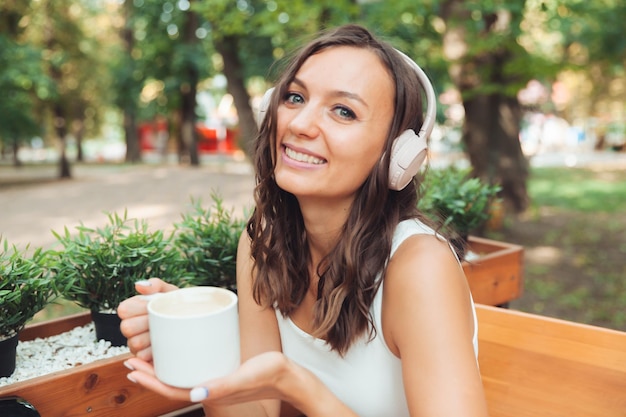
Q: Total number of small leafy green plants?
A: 4